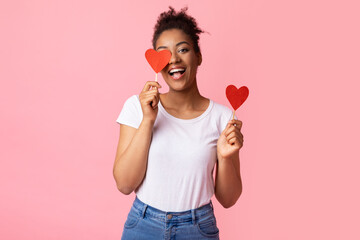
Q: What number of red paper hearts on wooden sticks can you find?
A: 2